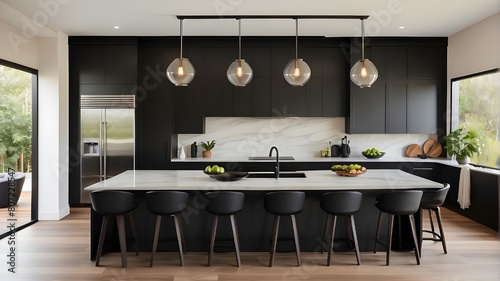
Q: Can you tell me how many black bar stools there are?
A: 7